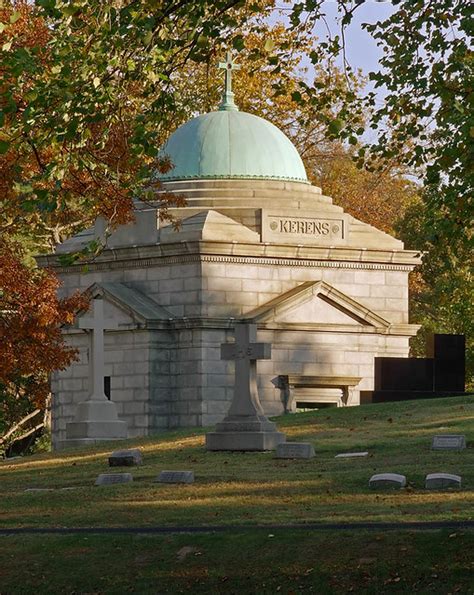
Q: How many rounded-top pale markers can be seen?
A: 2